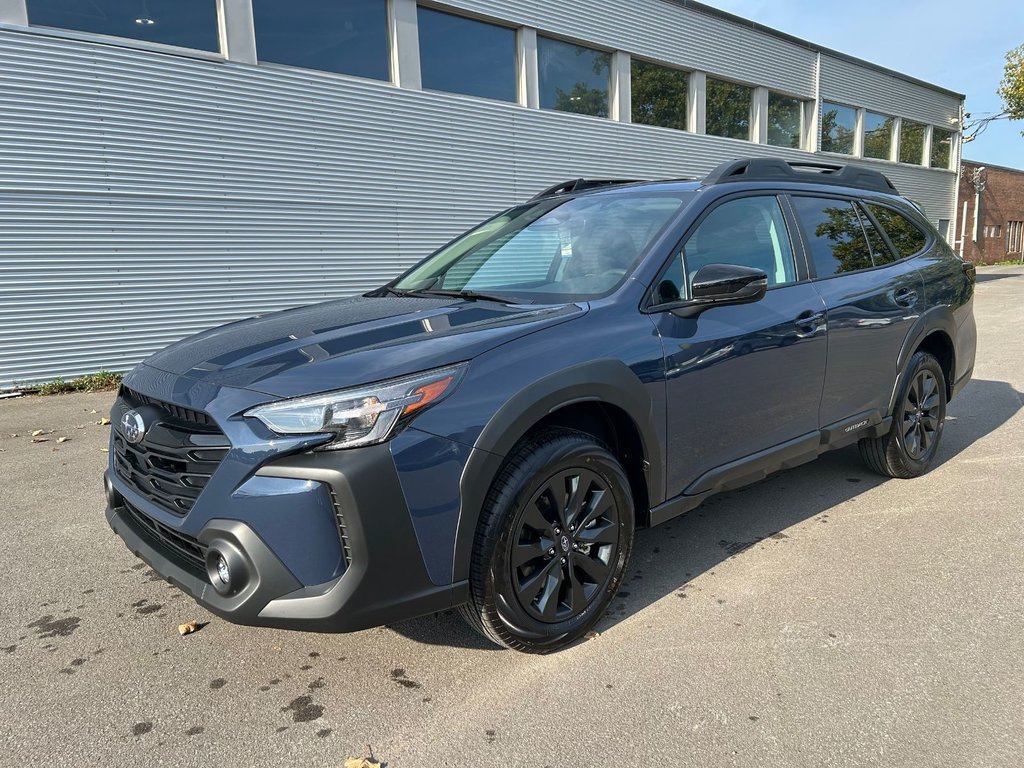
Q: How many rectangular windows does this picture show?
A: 11